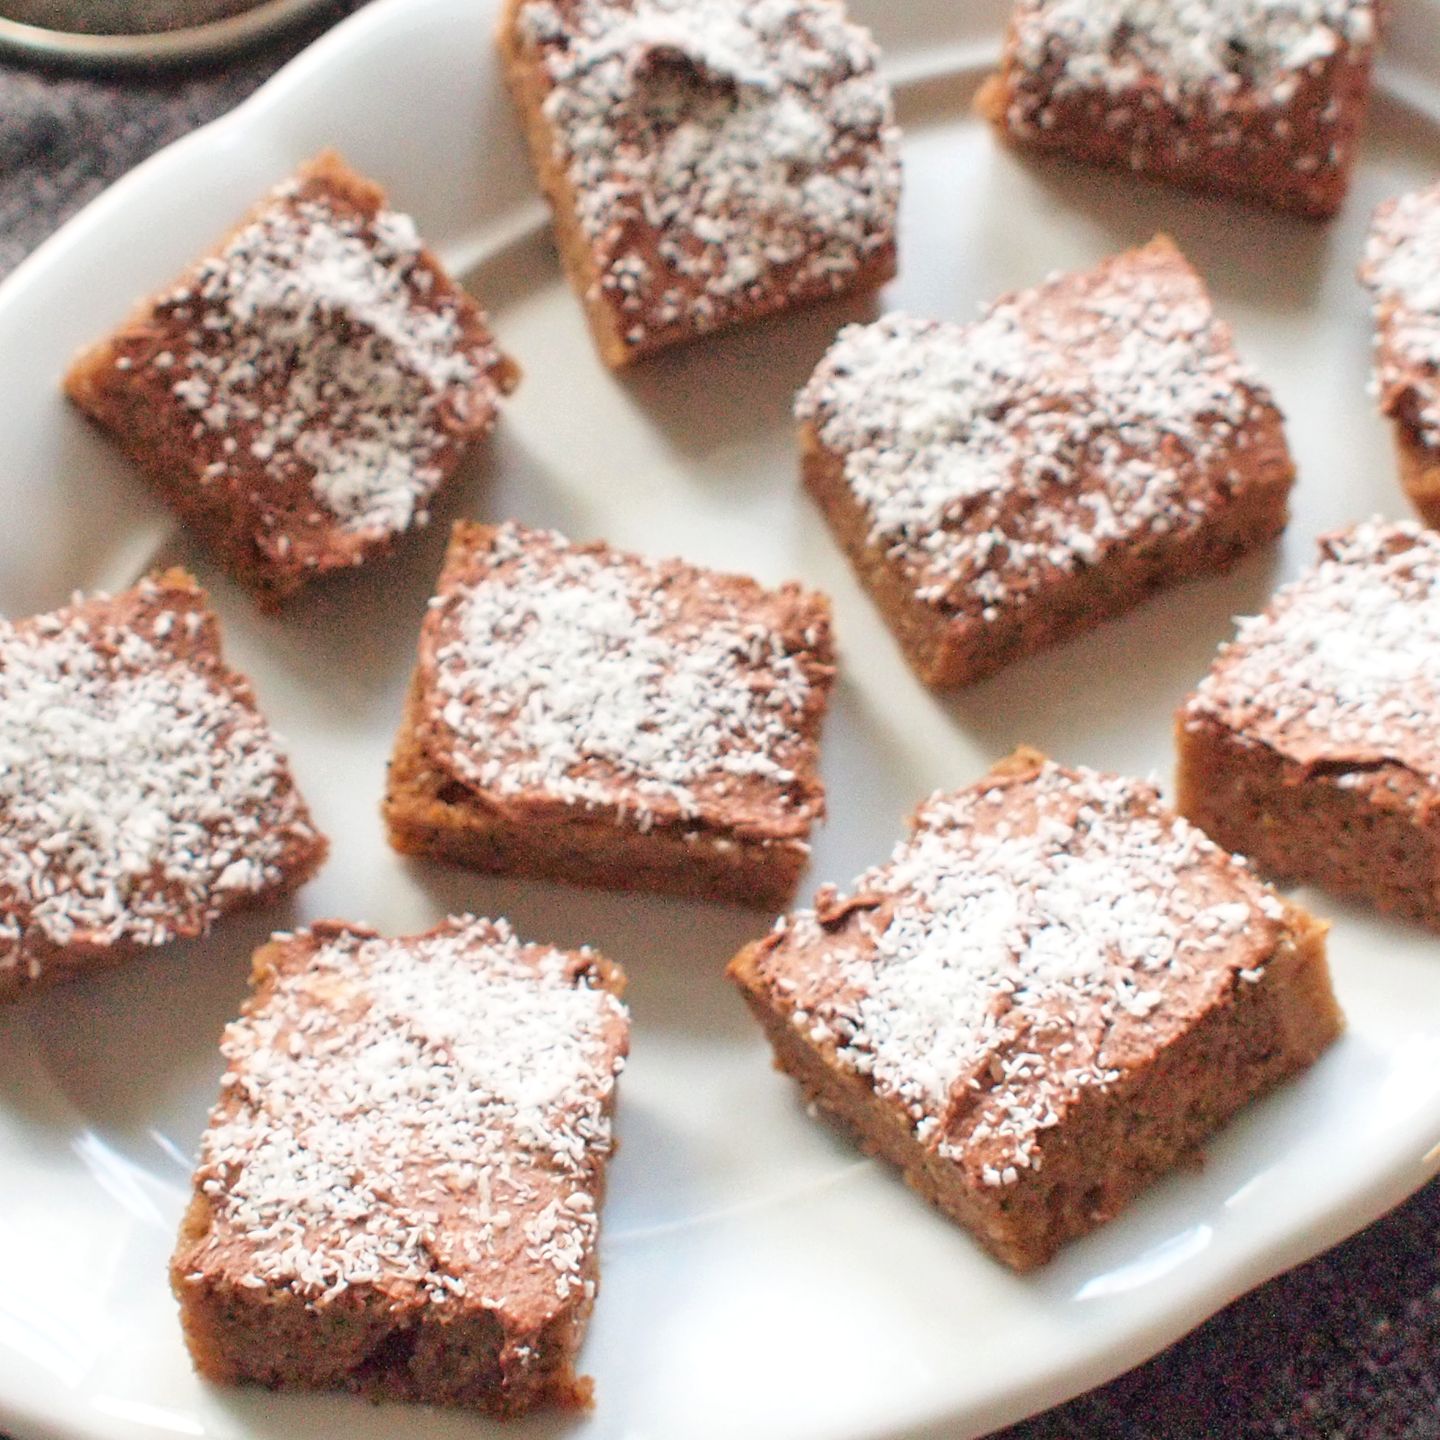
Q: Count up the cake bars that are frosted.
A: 10